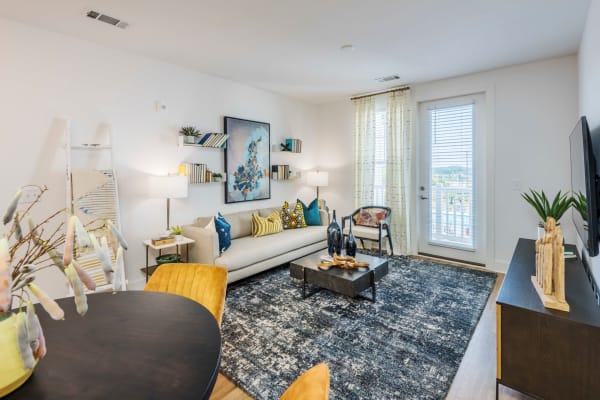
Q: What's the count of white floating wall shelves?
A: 4